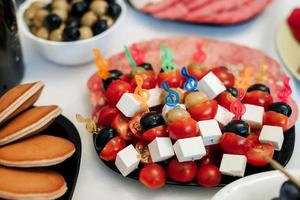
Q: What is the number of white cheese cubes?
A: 12